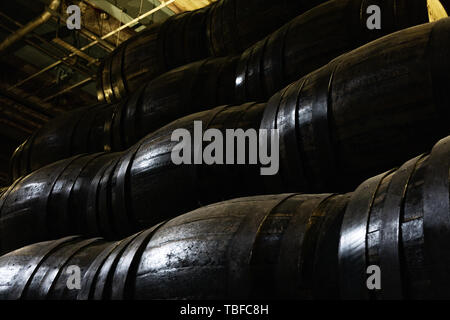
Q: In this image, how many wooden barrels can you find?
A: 11